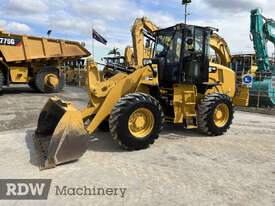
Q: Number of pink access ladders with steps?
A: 0